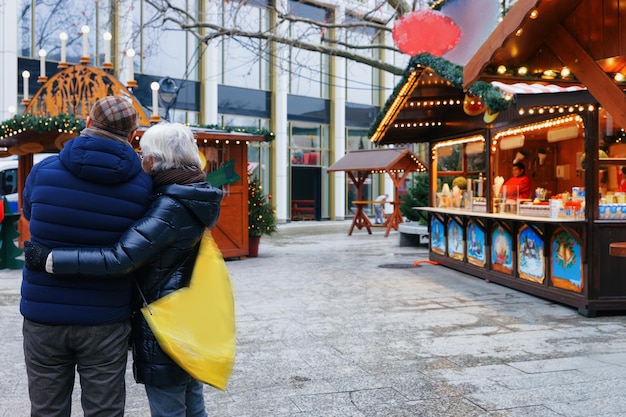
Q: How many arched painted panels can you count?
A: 6